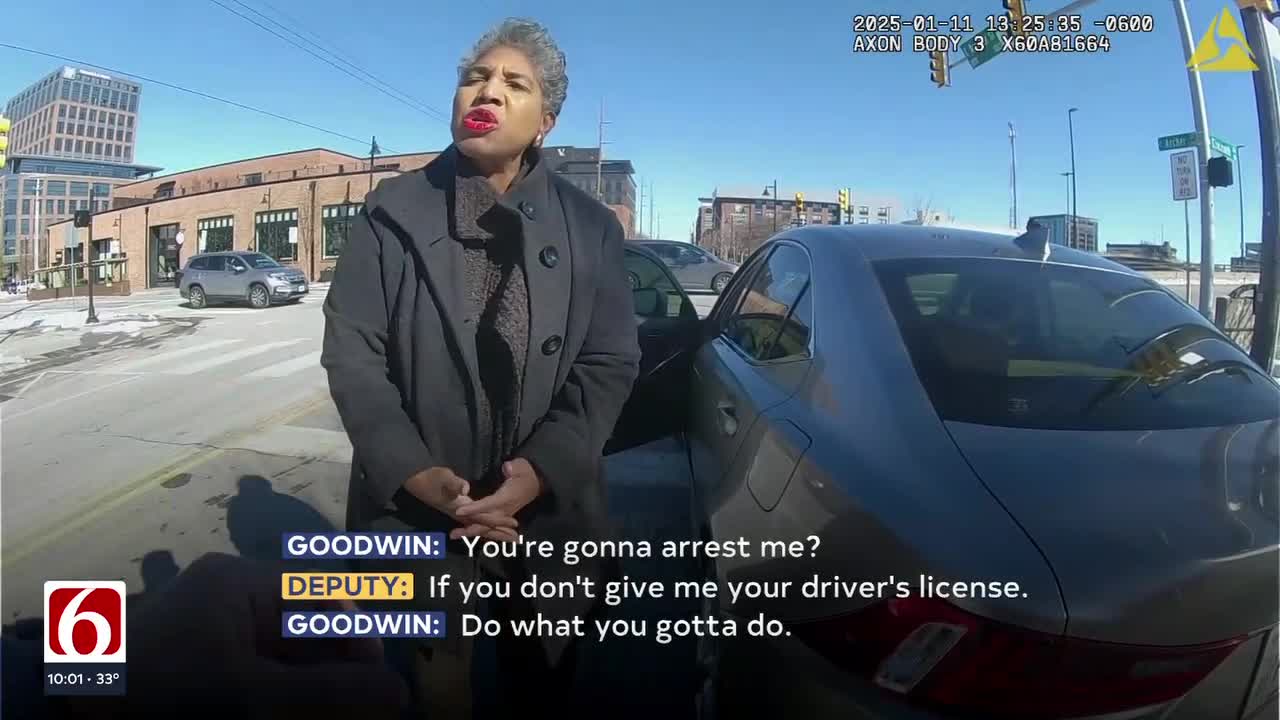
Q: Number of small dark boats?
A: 0